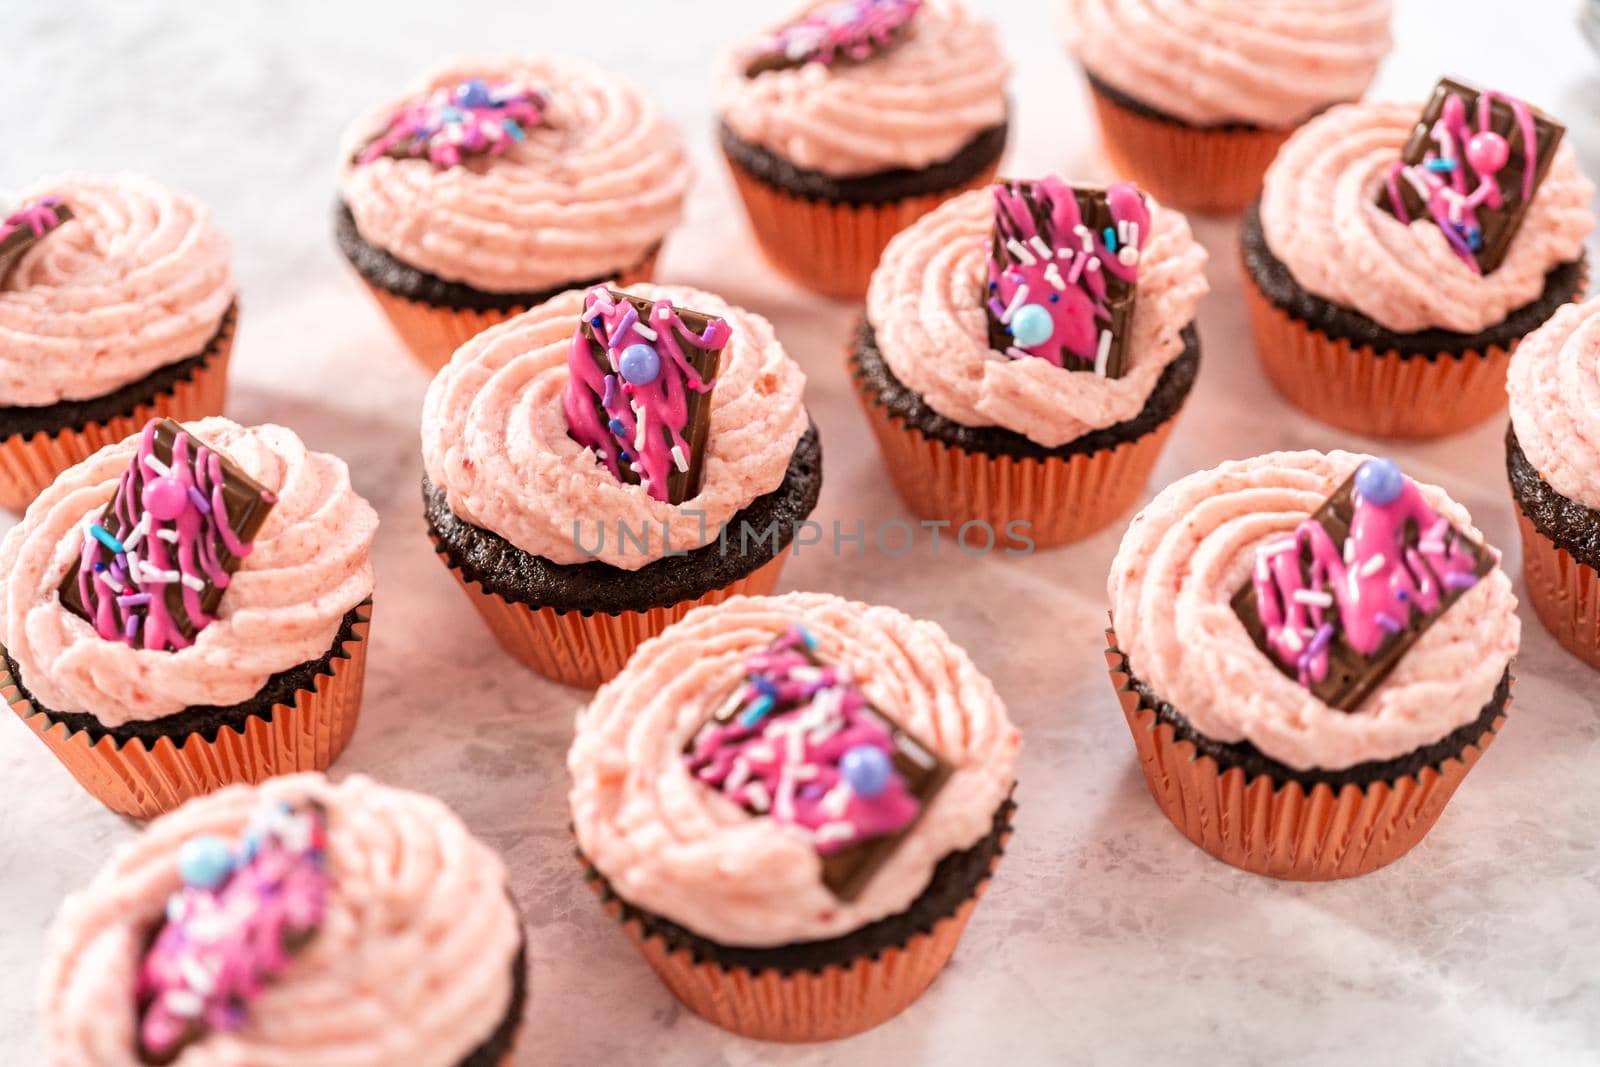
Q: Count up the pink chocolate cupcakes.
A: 12